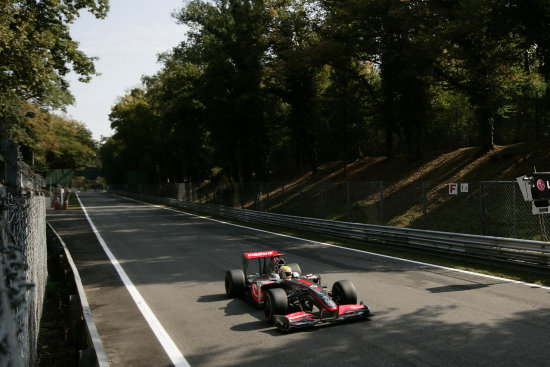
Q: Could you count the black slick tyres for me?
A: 4